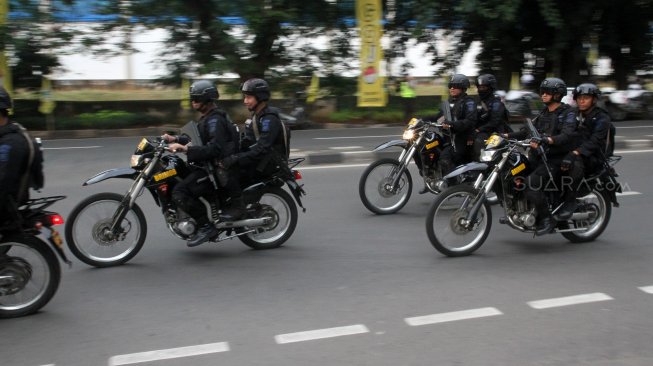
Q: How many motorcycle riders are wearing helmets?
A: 7